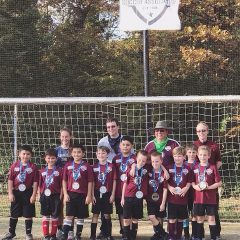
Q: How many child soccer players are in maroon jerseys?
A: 10